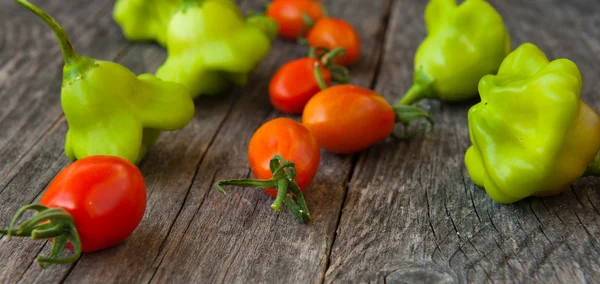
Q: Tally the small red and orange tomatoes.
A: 6